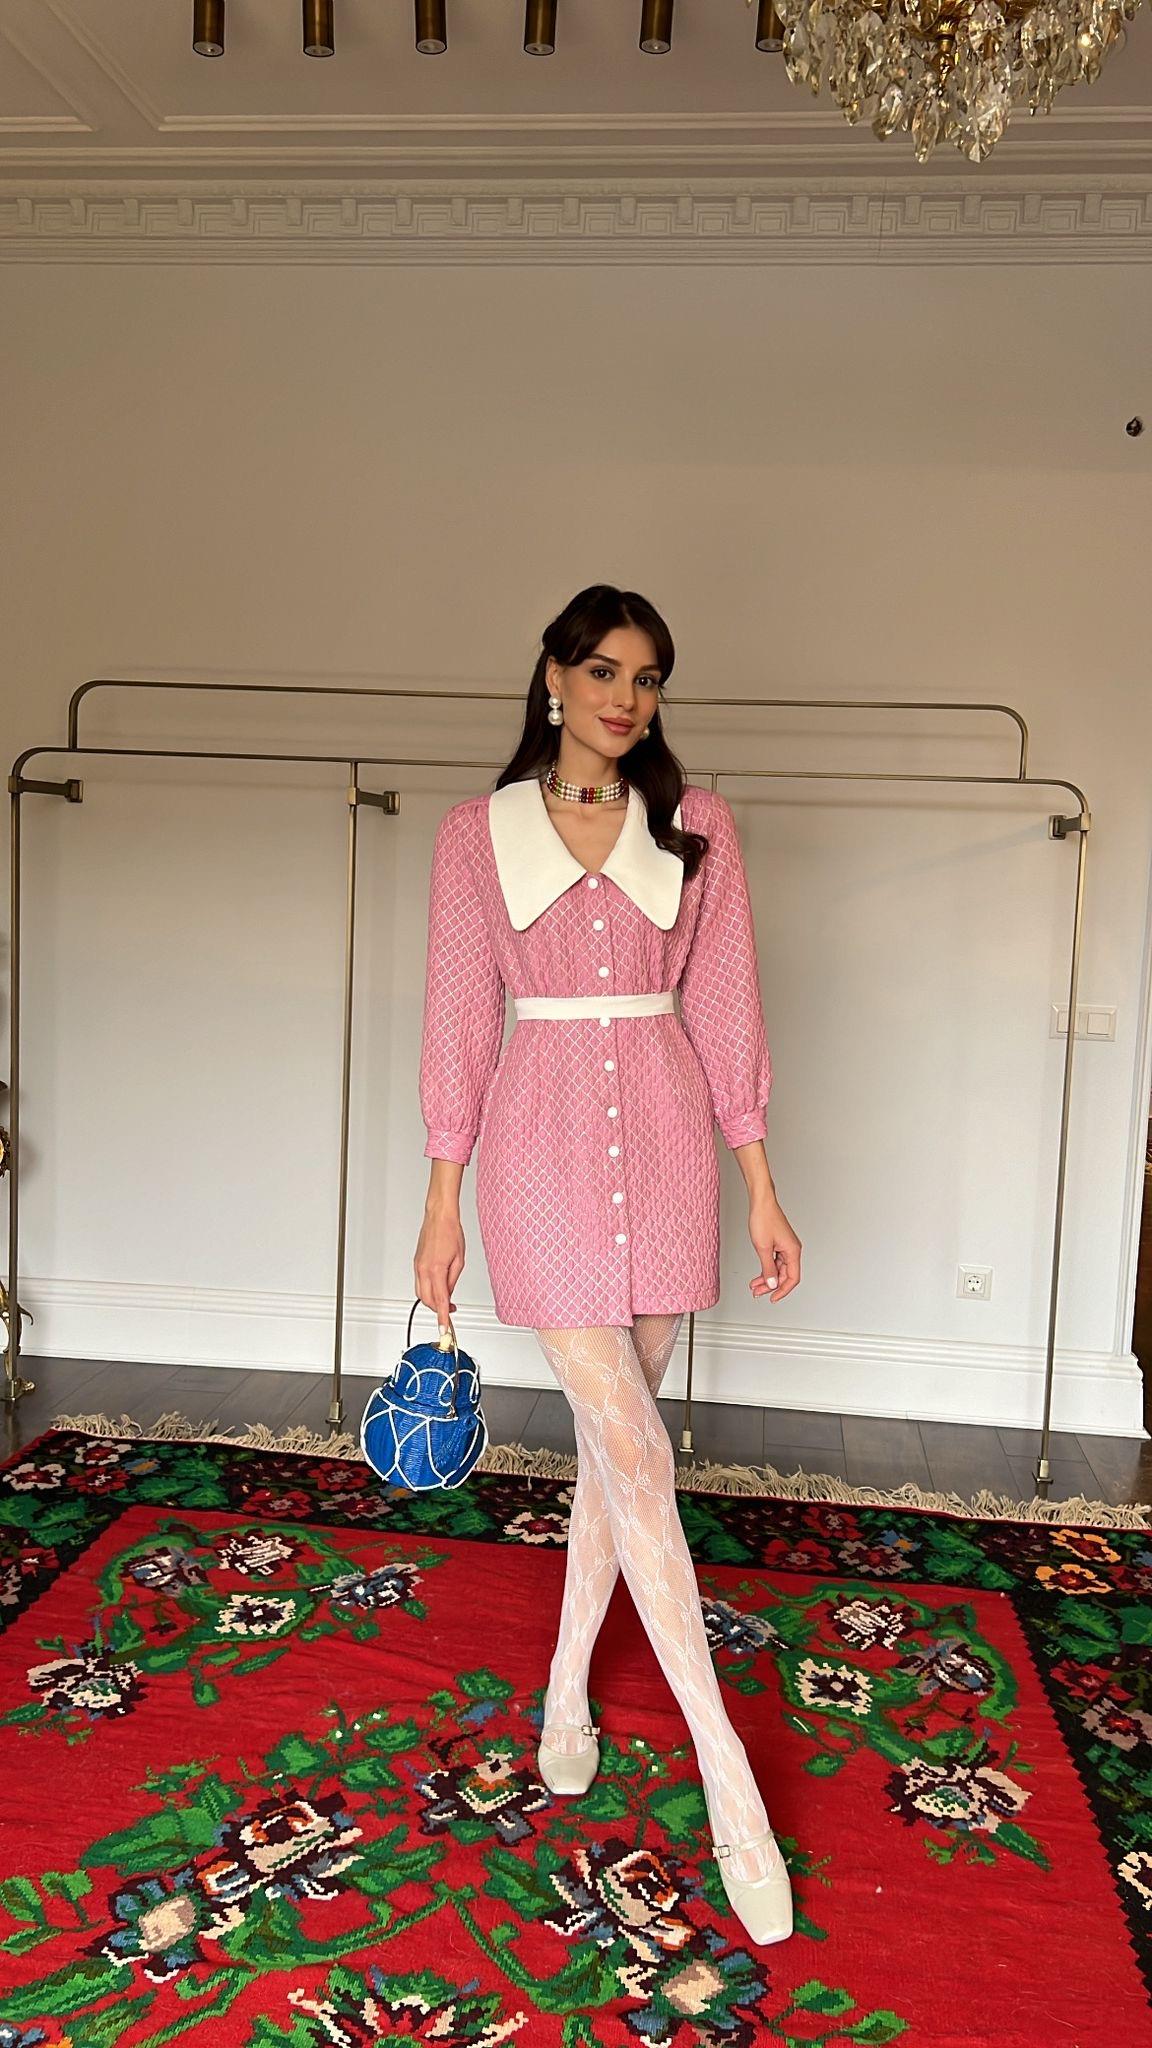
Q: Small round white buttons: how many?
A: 9